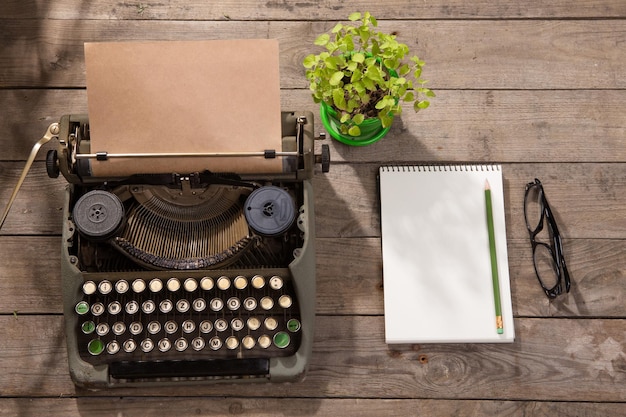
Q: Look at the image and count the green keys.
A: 5